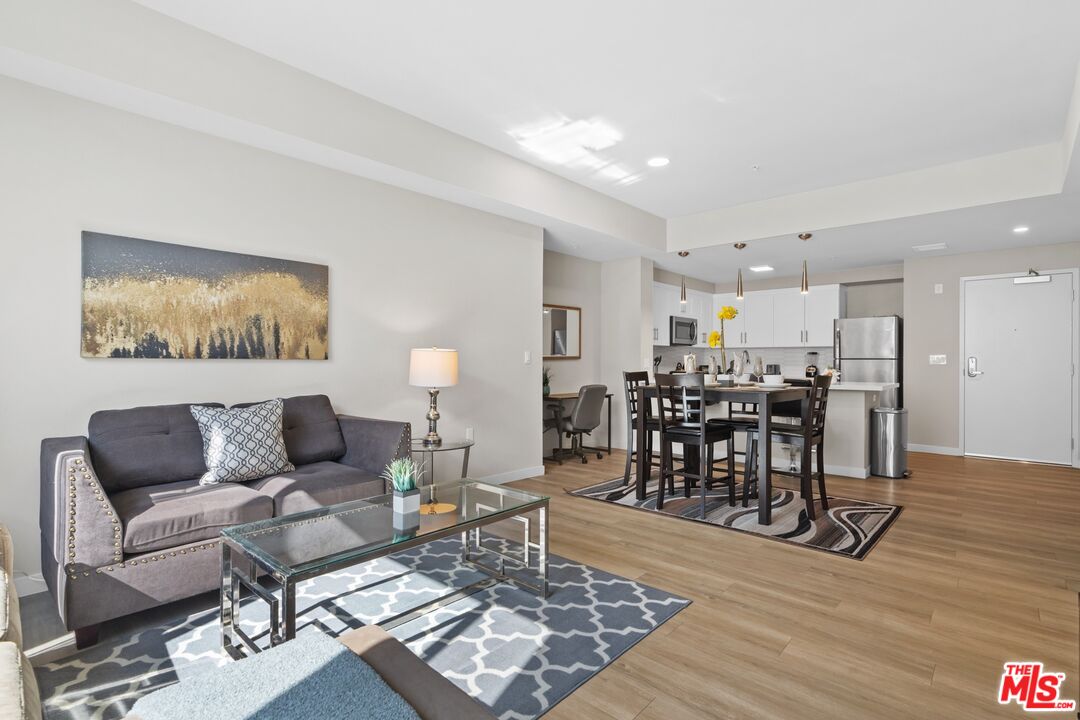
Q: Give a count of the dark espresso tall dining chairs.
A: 4